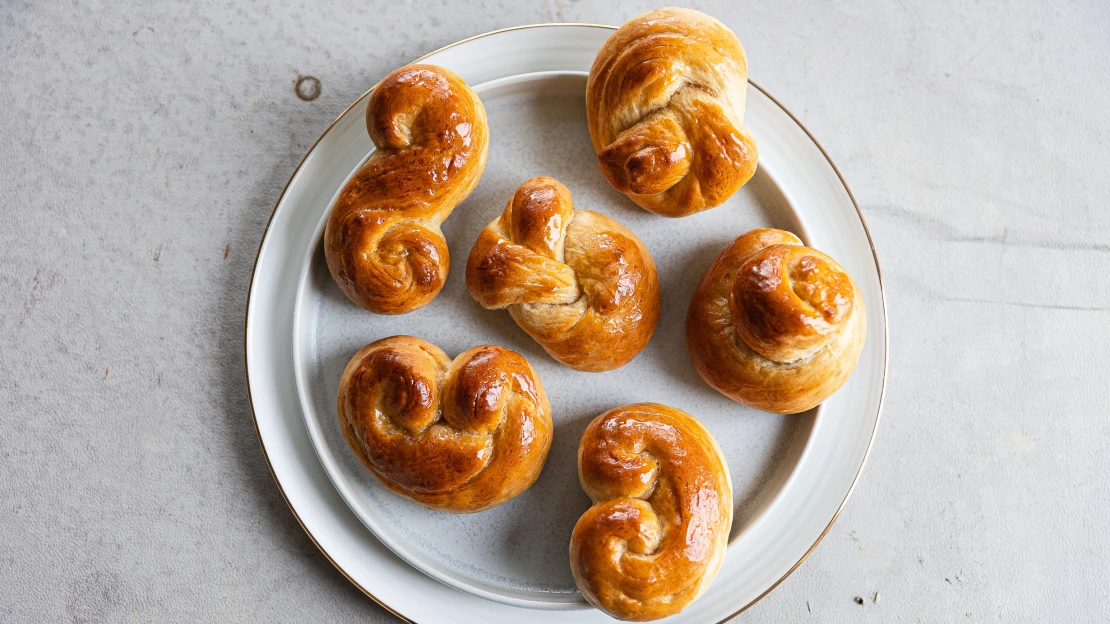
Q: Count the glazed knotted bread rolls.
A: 6